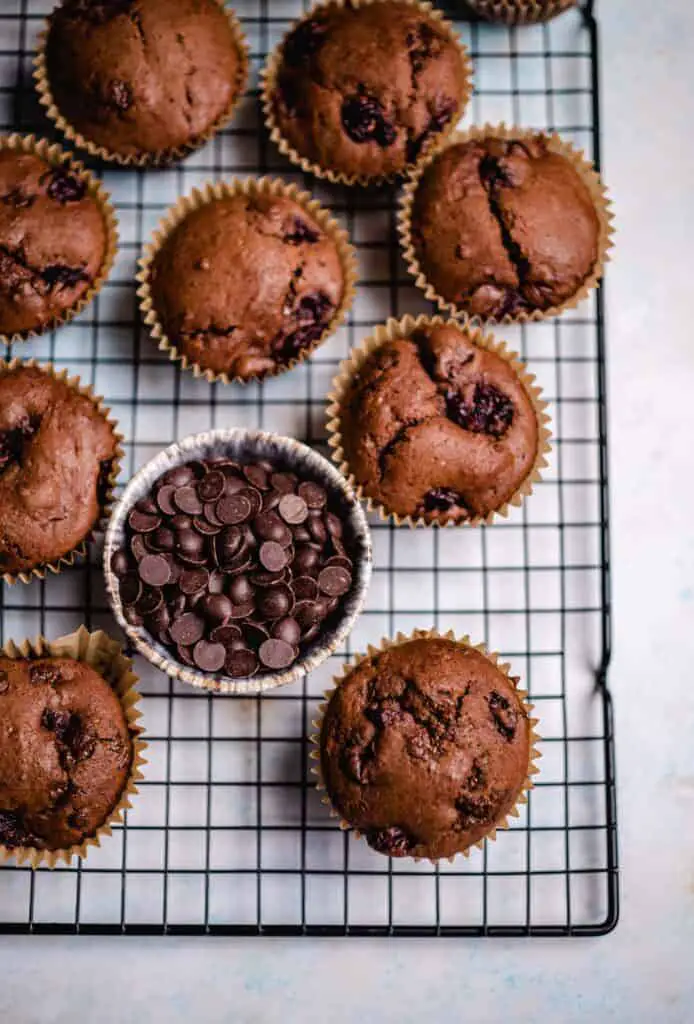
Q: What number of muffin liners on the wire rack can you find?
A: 10